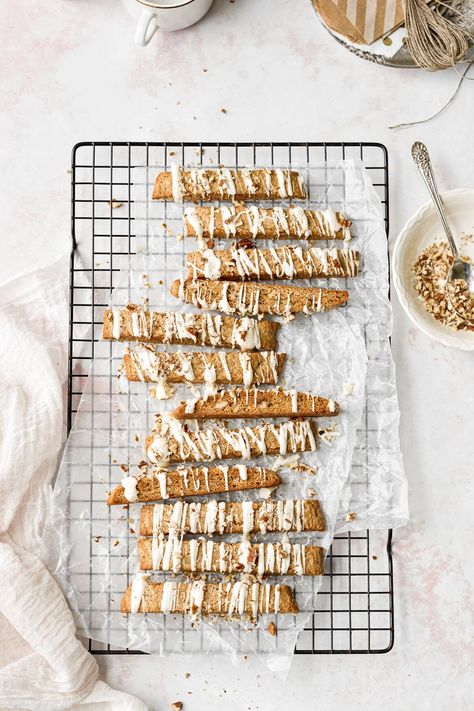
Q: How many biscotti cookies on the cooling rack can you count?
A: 12